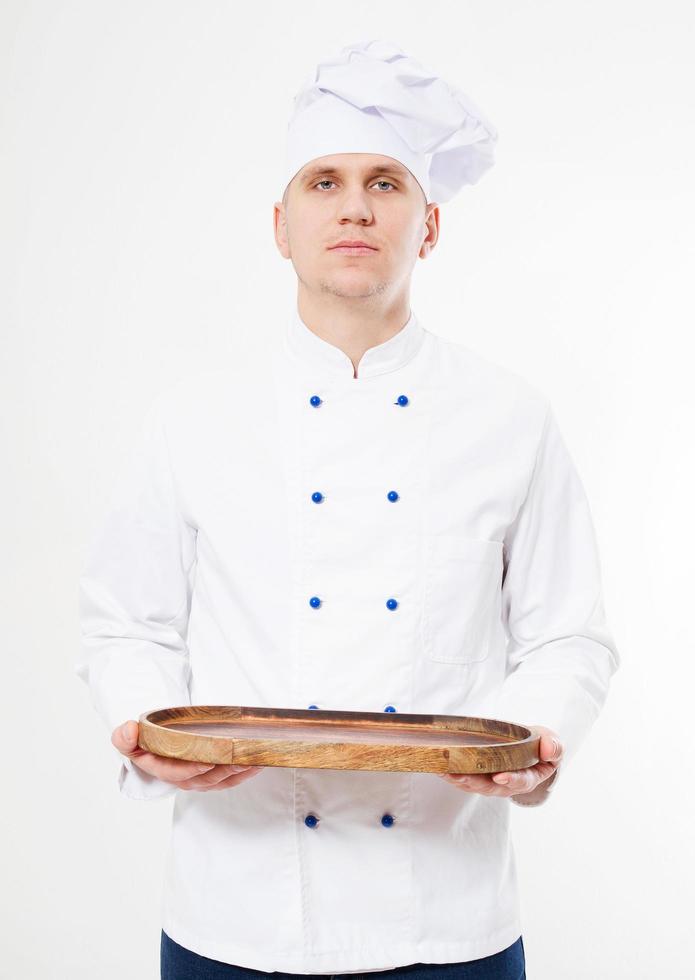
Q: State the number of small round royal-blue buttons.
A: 10